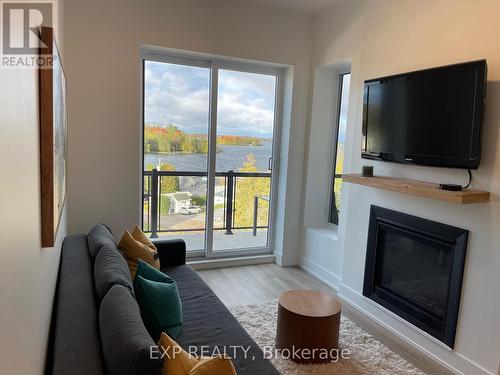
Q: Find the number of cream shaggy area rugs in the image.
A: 1